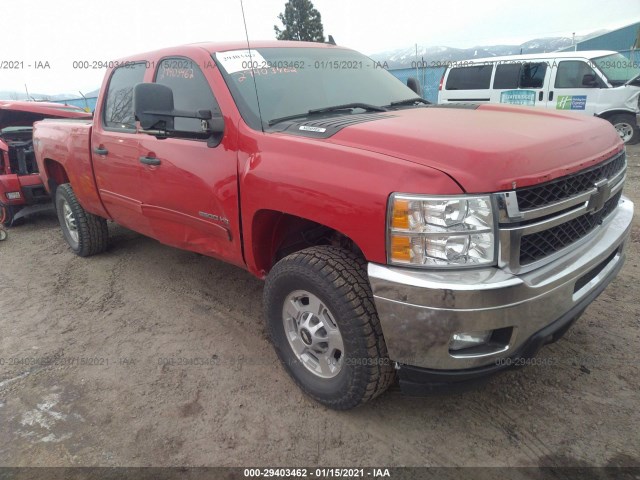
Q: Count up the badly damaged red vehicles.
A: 1